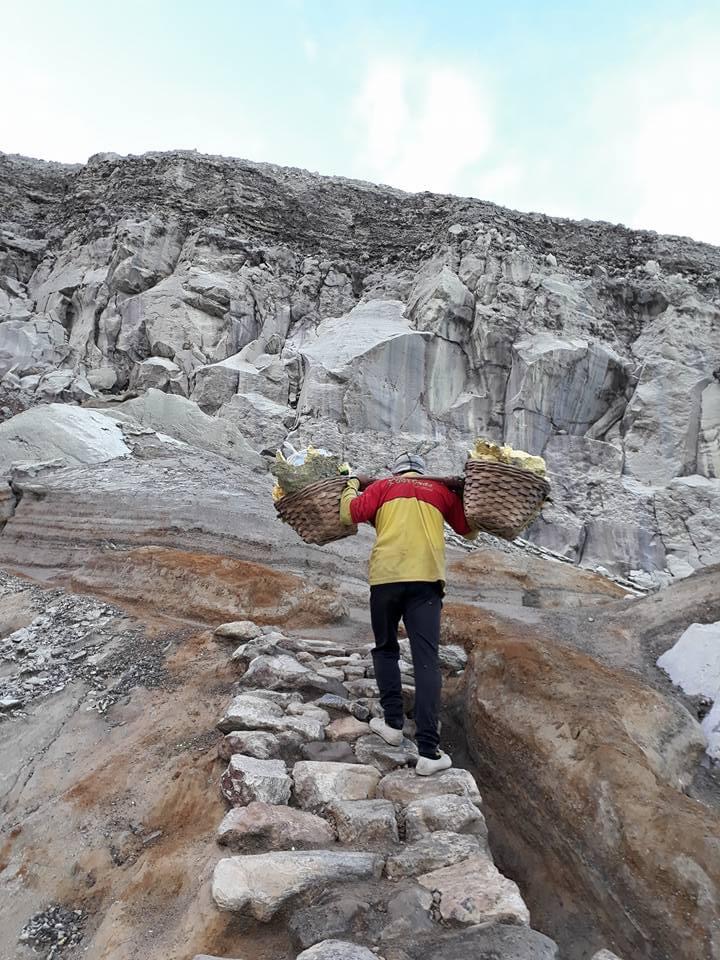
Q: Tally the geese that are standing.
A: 0